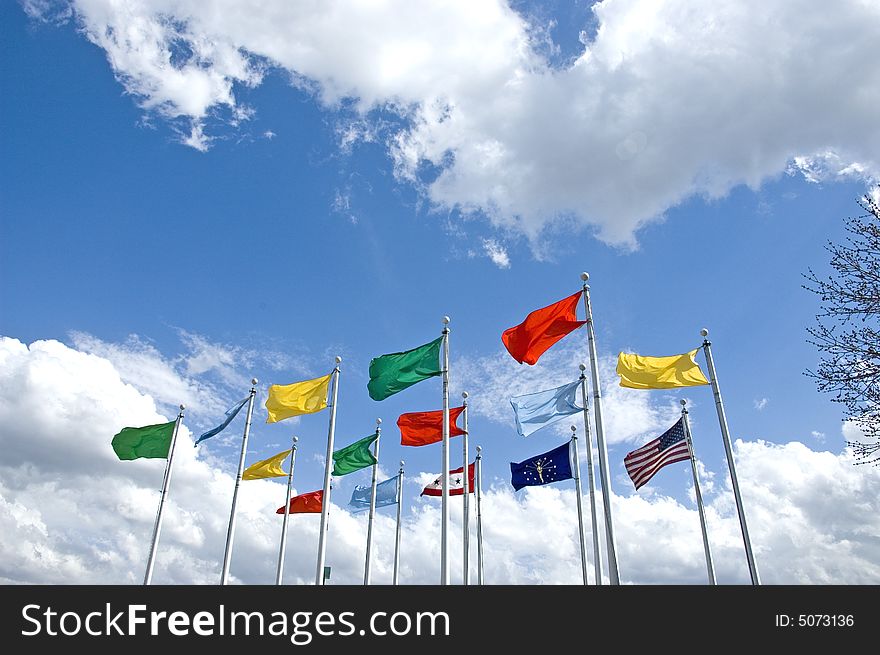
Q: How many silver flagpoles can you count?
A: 14